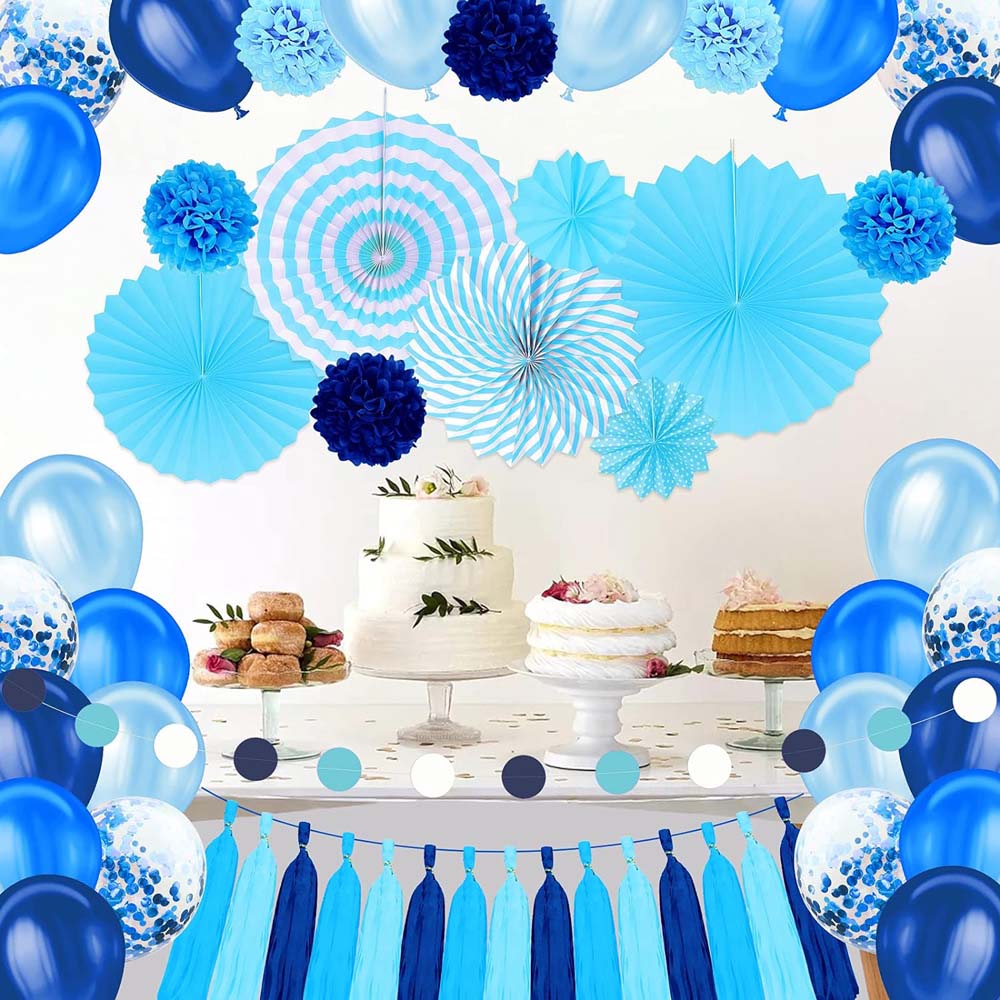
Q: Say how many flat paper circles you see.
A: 12